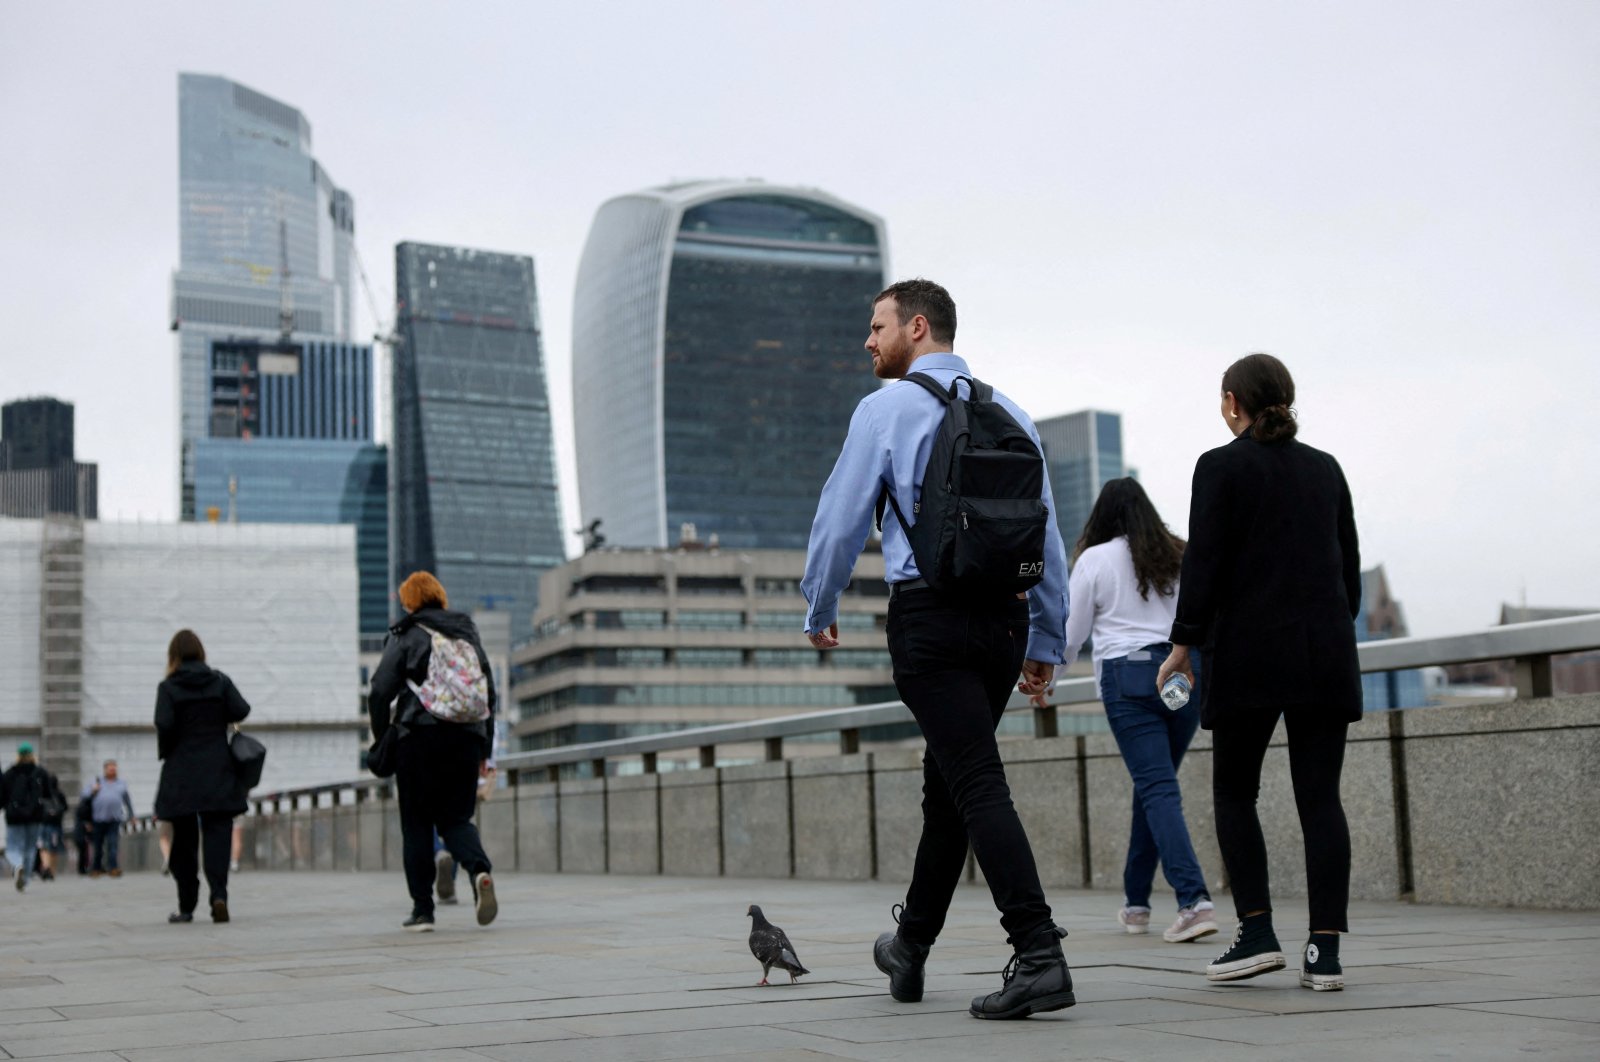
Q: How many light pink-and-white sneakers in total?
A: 2